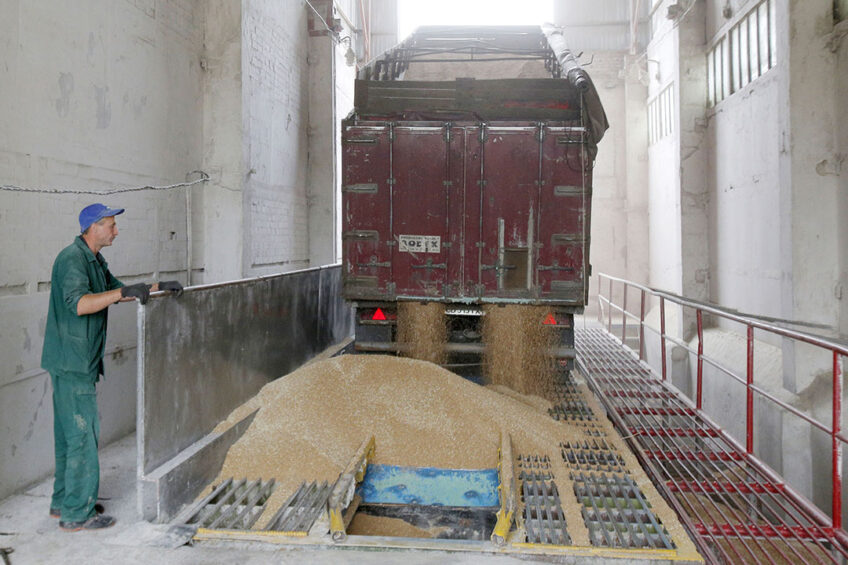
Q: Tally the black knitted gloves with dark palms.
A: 2